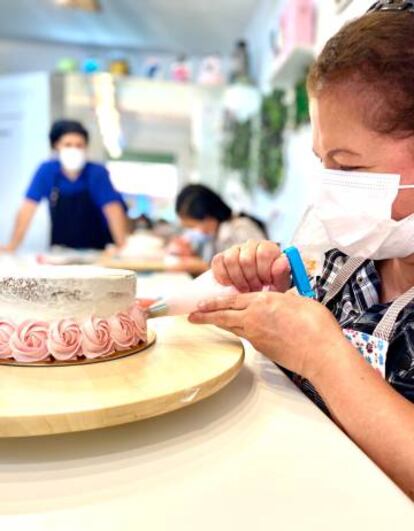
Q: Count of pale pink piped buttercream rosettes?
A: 6